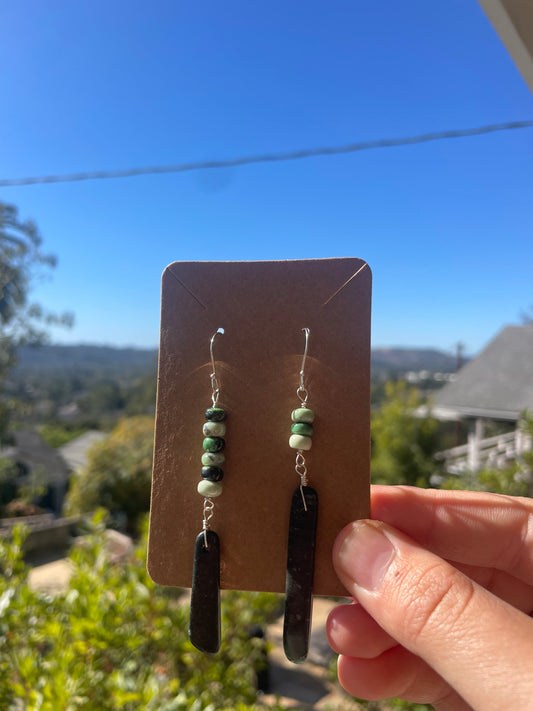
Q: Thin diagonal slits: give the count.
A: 2